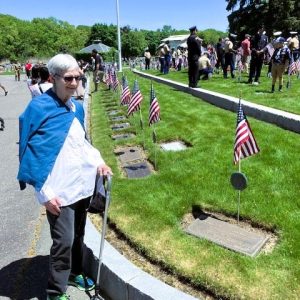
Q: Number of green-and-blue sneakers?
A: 2